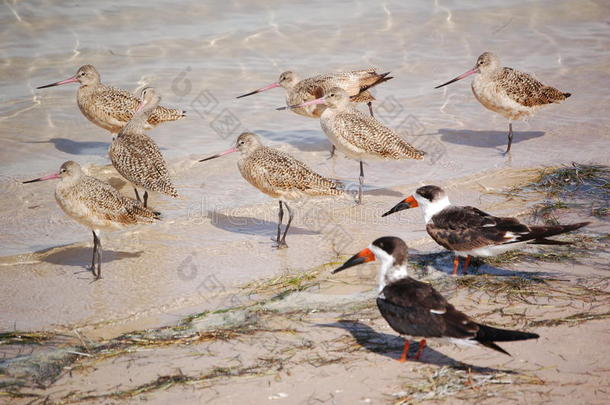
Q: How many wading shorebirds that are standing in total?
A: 7